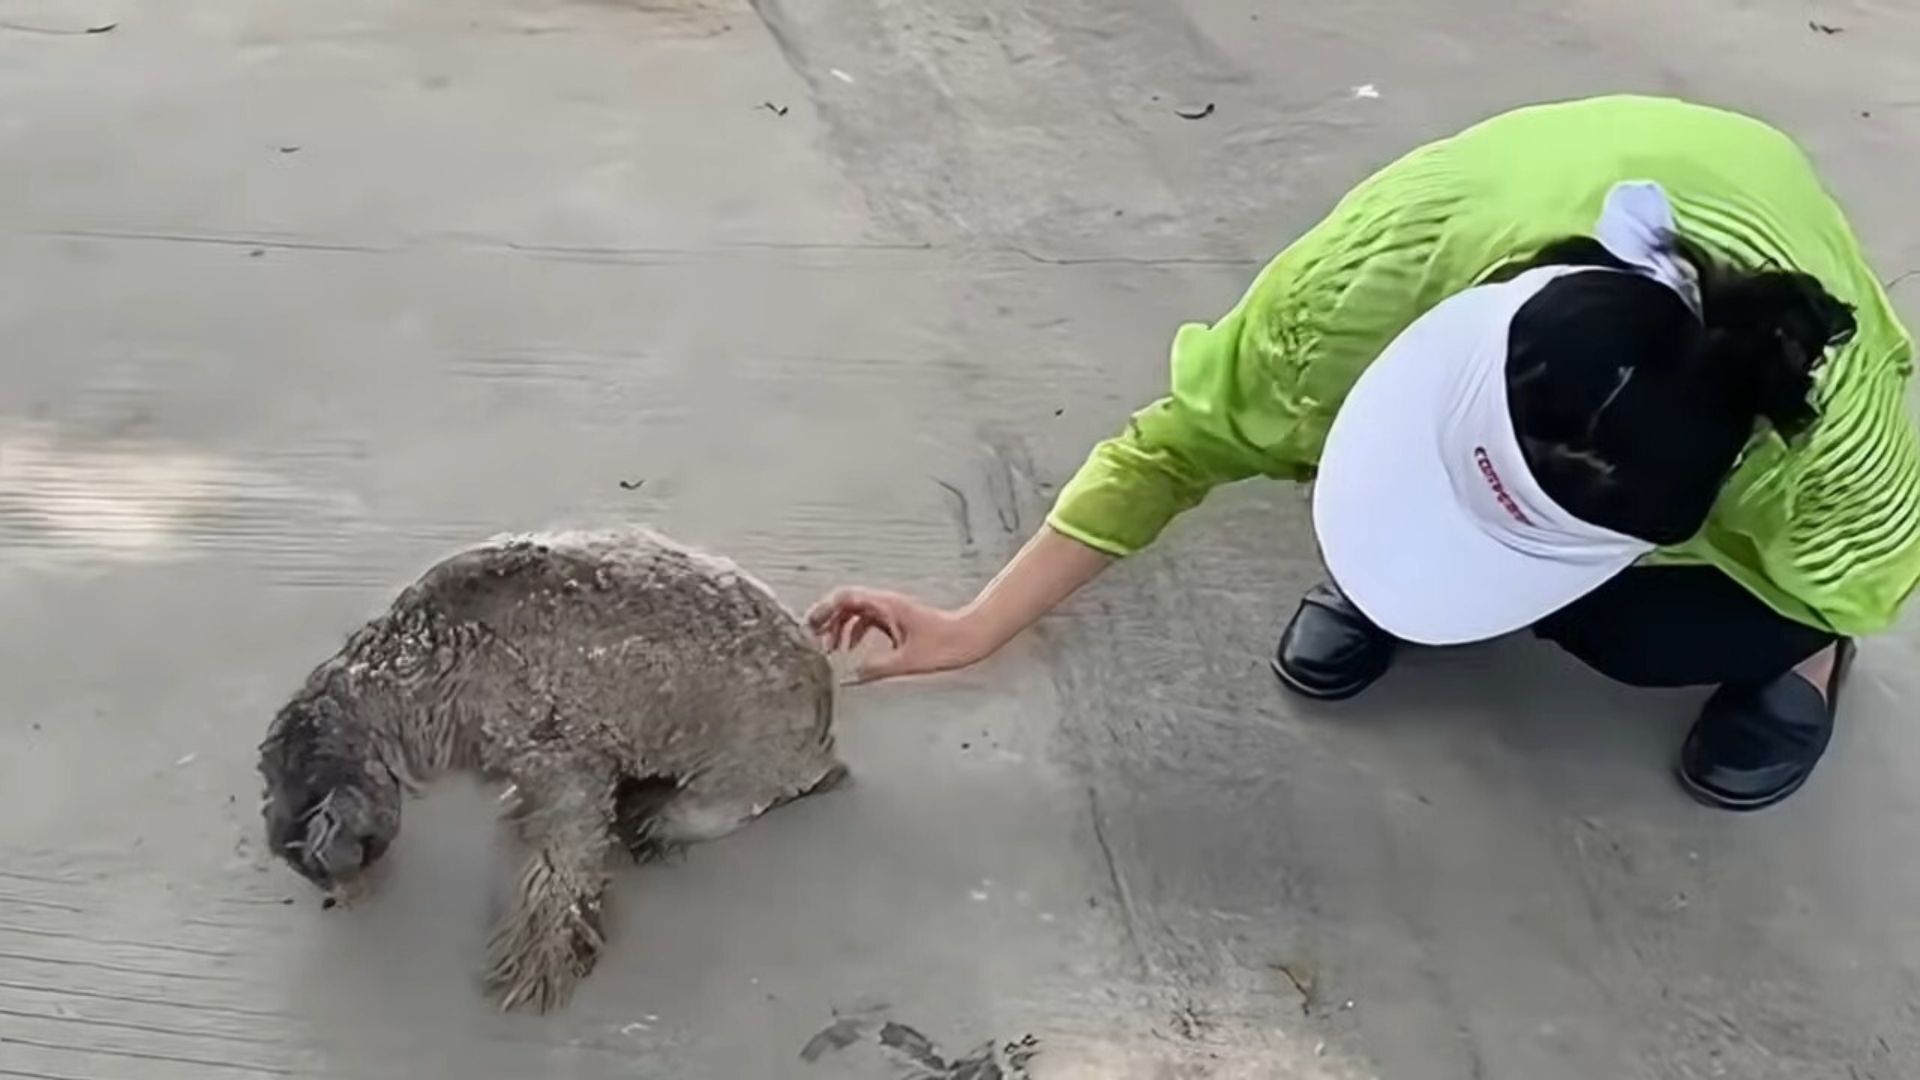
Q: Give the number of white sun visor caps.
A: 1